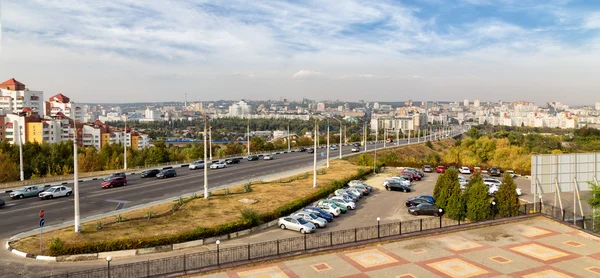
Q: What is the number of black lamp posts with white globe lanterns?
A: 6